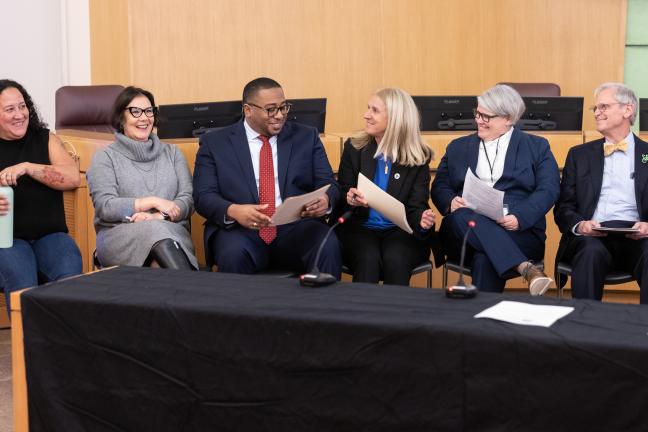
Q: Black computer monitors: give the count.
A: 5